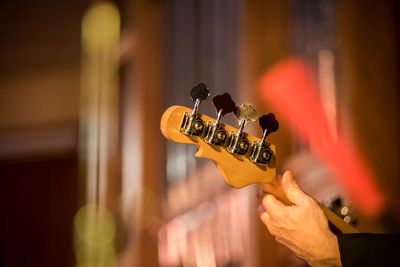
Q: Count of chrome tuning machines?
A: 4